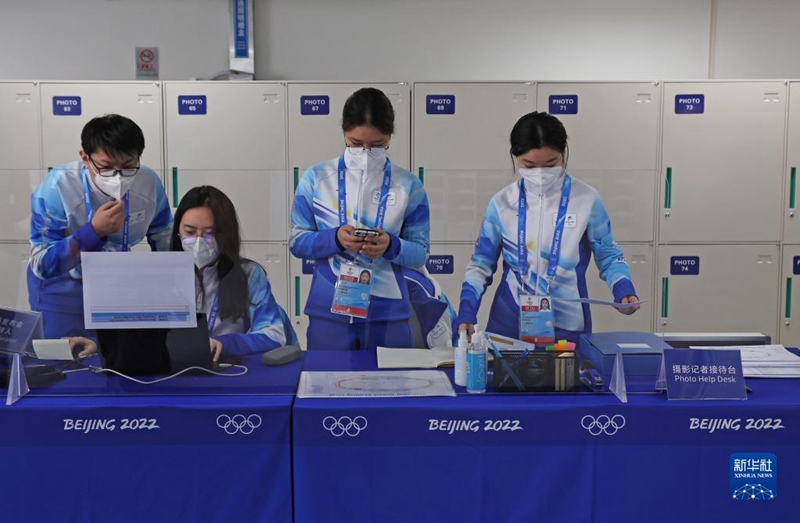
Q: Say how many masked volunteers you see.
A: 4